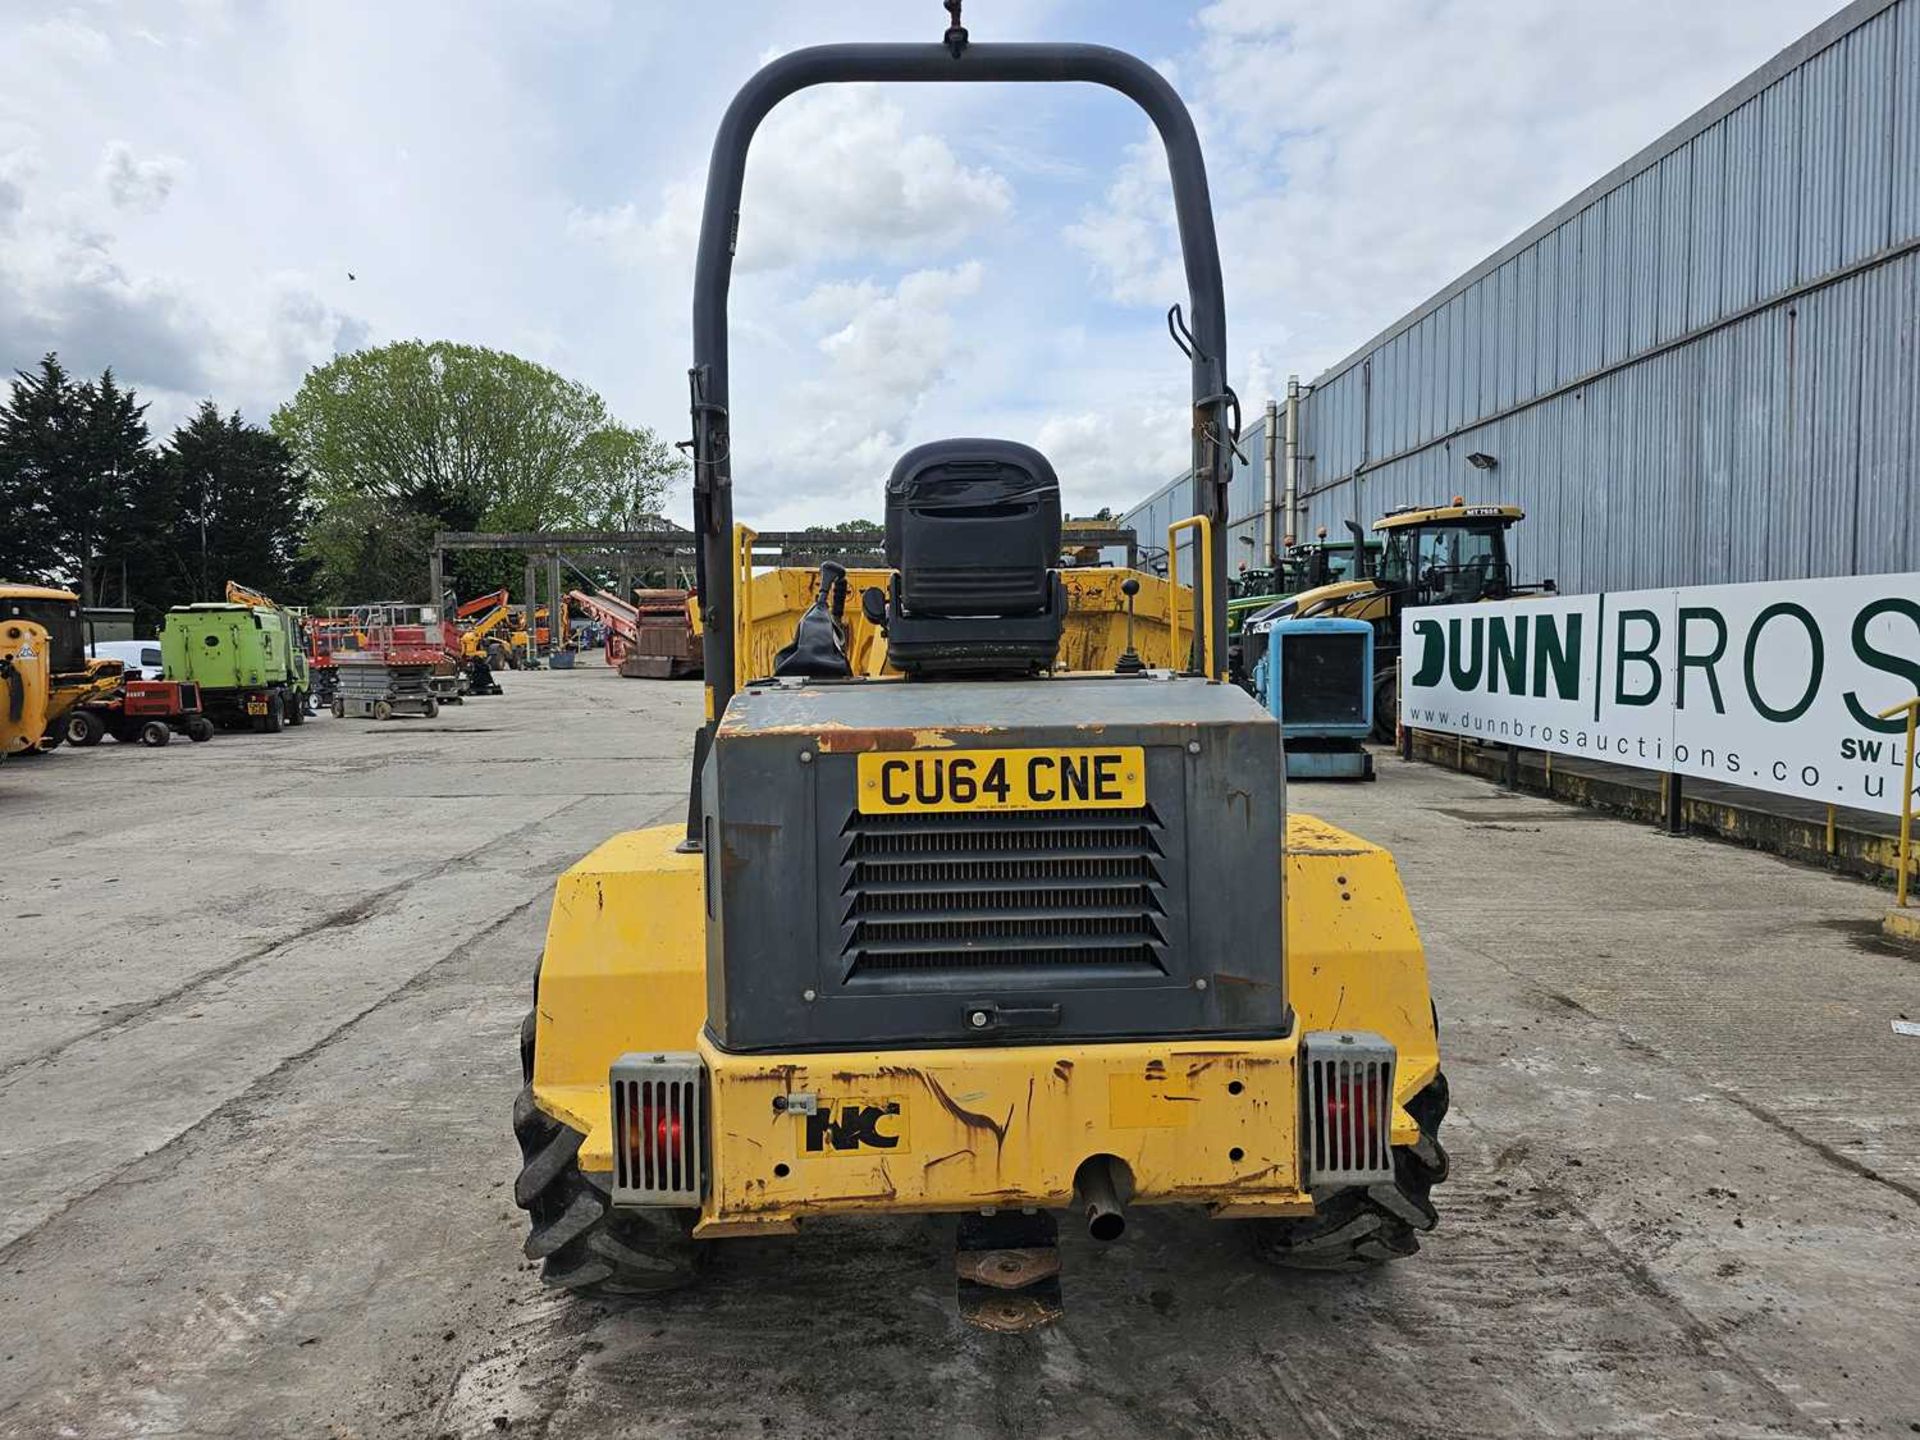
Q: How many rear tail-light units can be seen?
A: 2